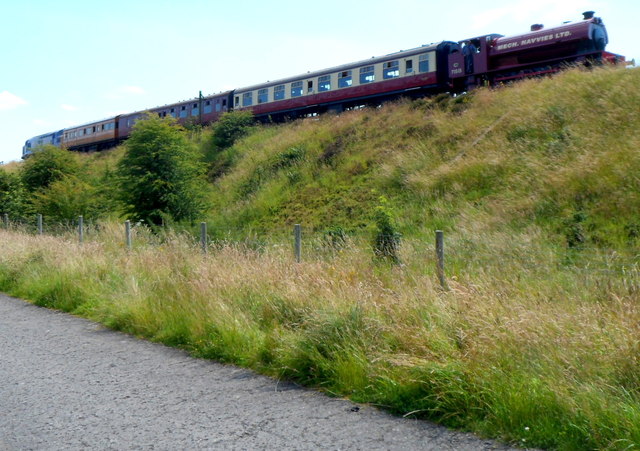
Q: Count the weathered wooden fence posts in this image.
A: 7